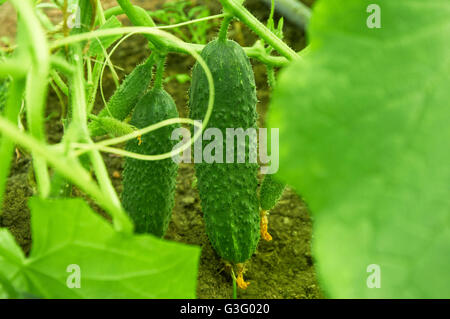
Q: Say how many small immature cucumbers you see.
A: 3